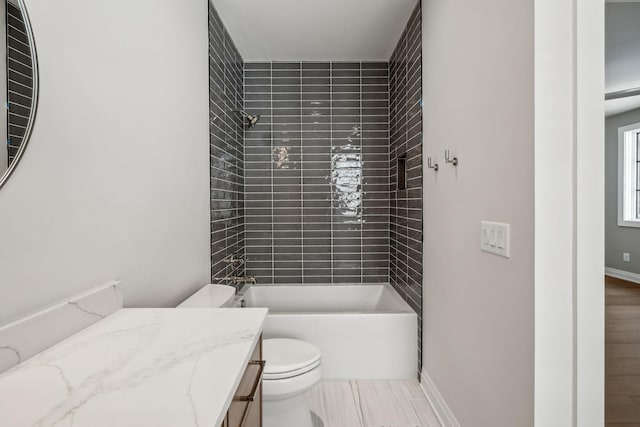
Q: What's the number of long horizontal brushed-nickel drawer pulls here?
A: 1